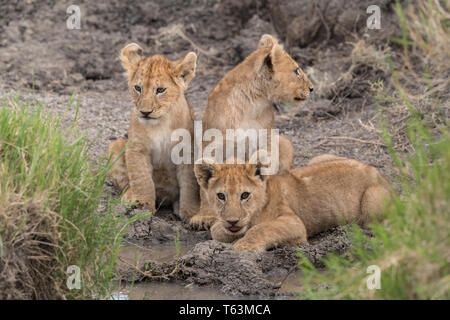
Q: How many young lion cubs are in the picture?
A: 3